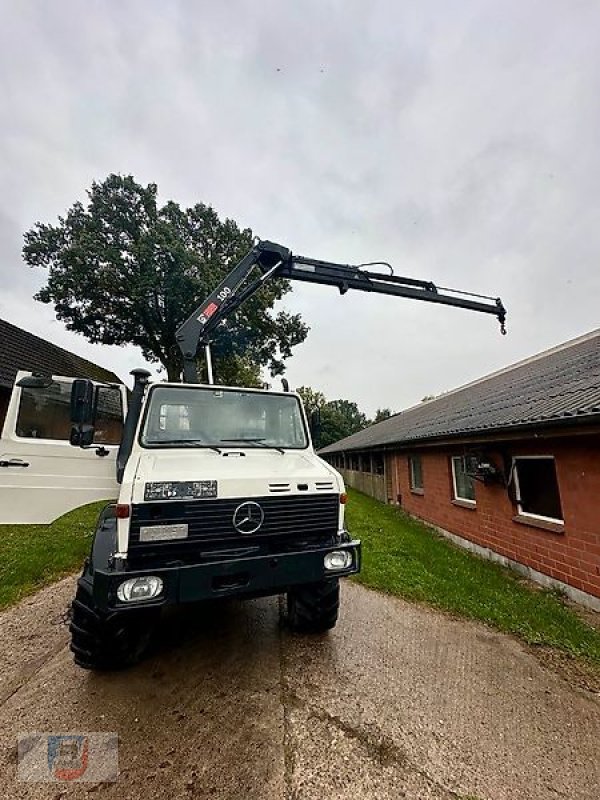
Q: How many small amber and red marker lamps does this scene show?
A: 2